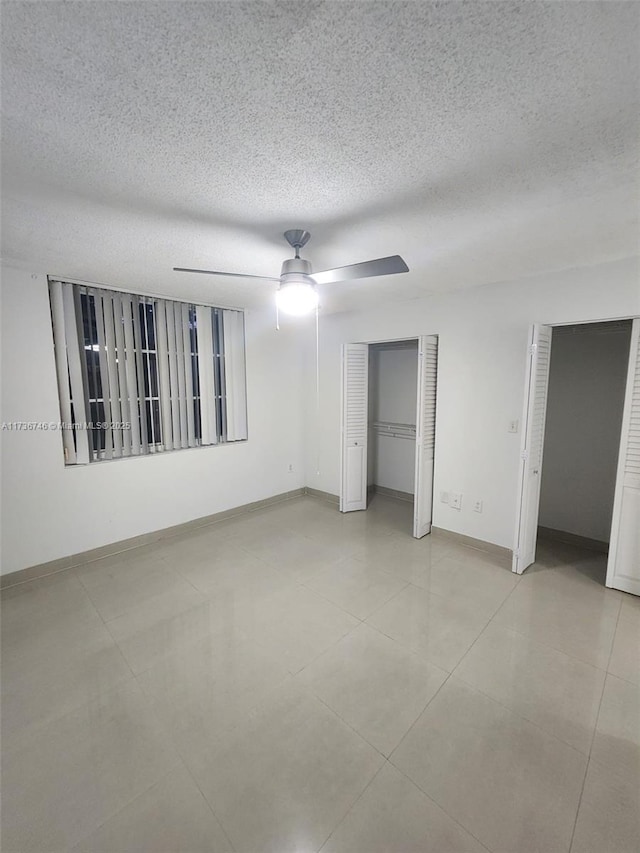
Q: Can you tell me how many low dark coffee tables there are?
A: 0